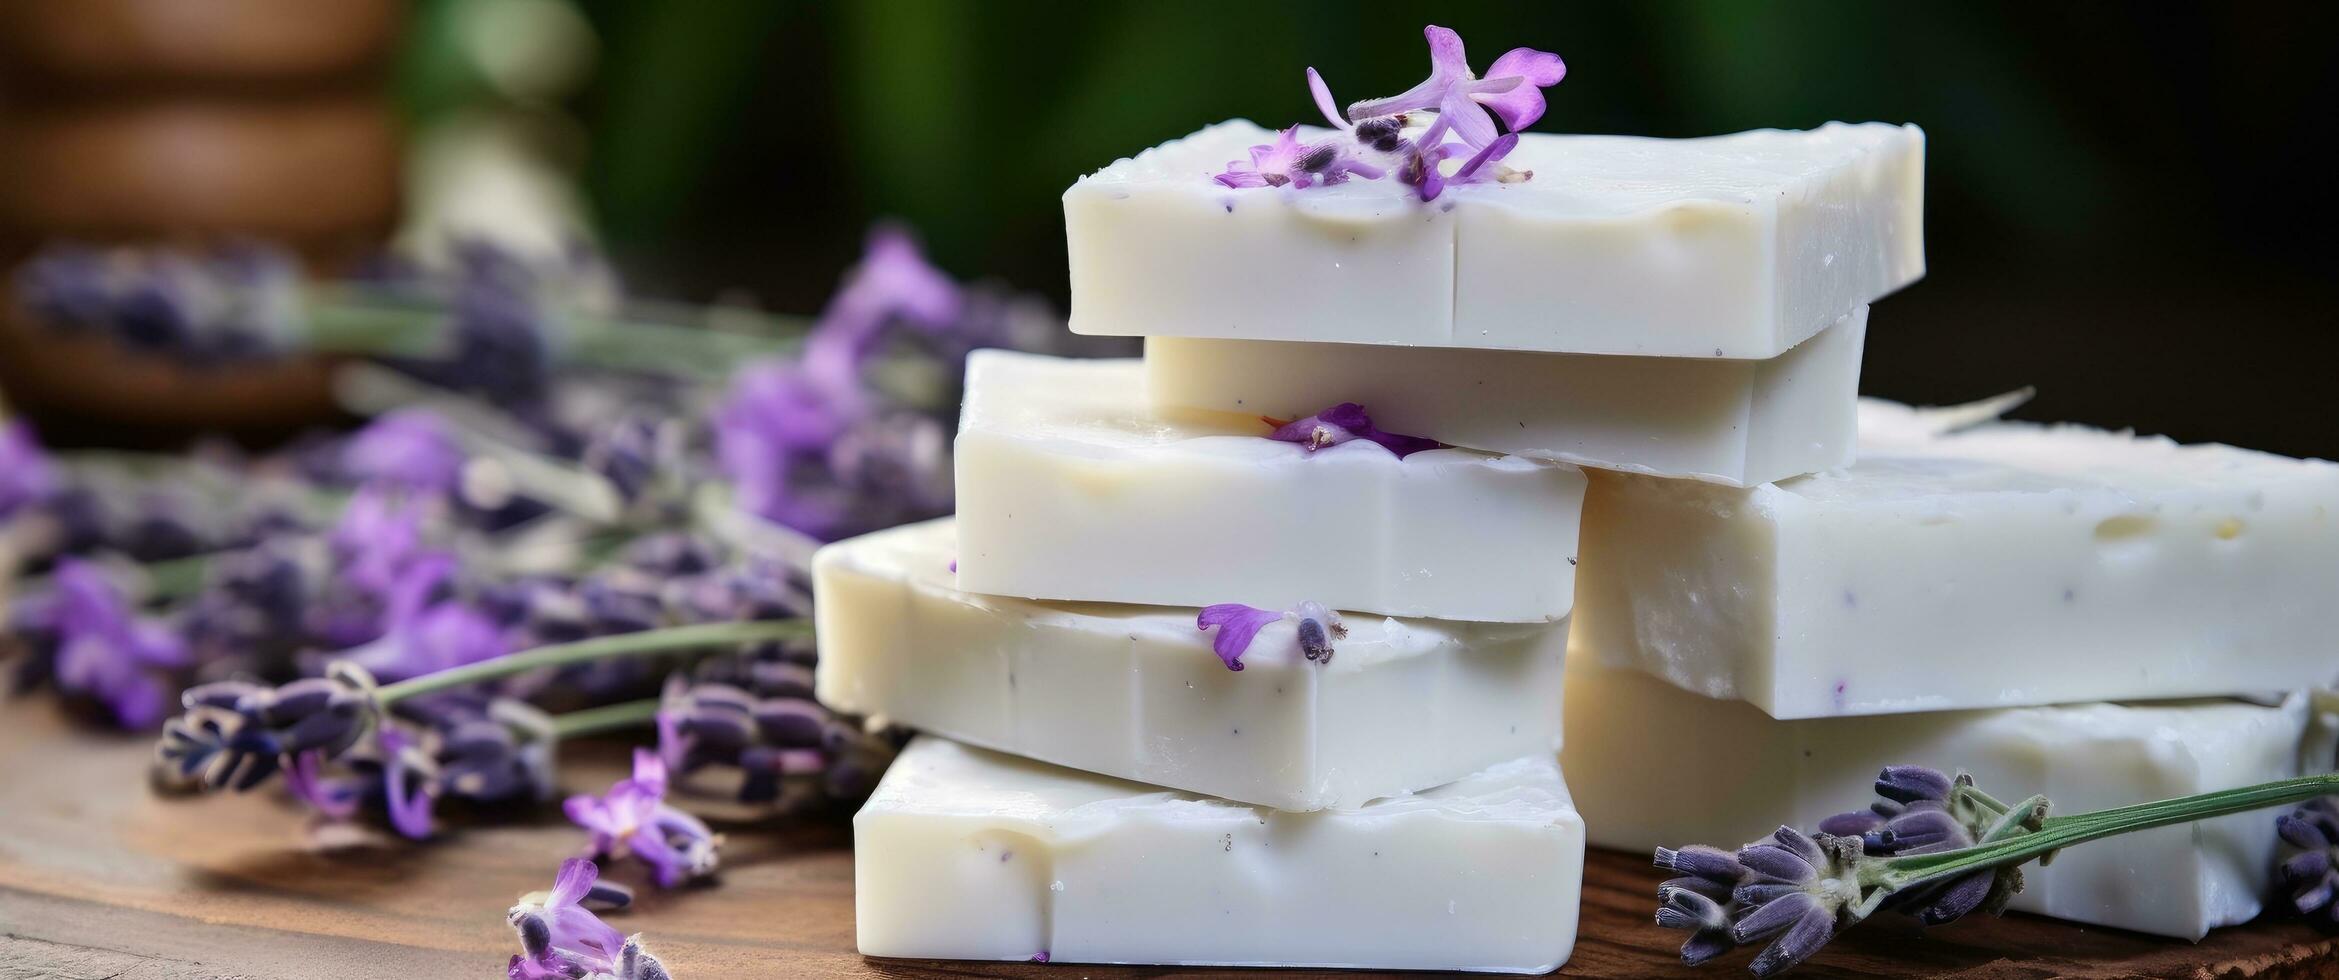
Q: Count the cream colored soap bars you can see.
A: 7